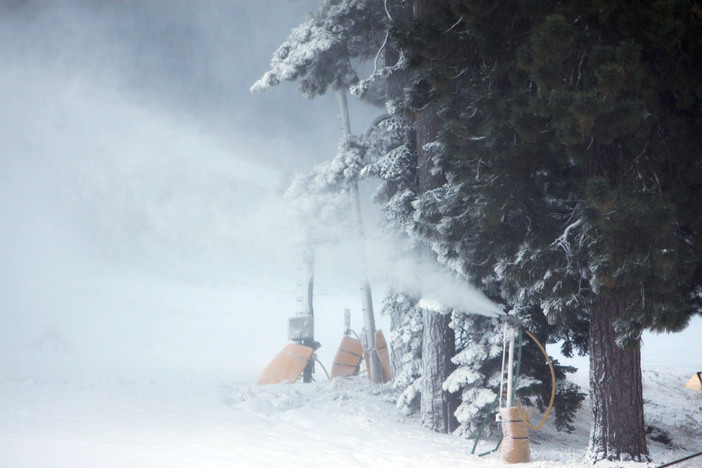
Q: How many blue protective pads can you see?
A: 0